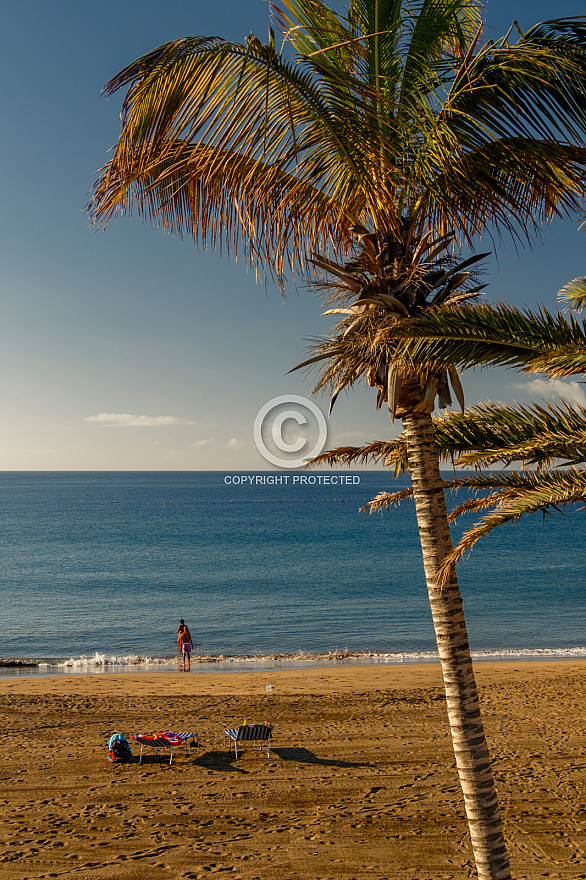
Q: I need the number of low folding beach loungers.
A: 2